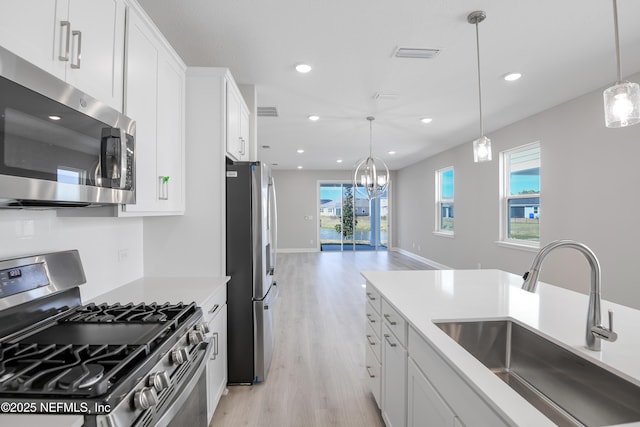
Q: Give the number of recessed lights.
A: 8